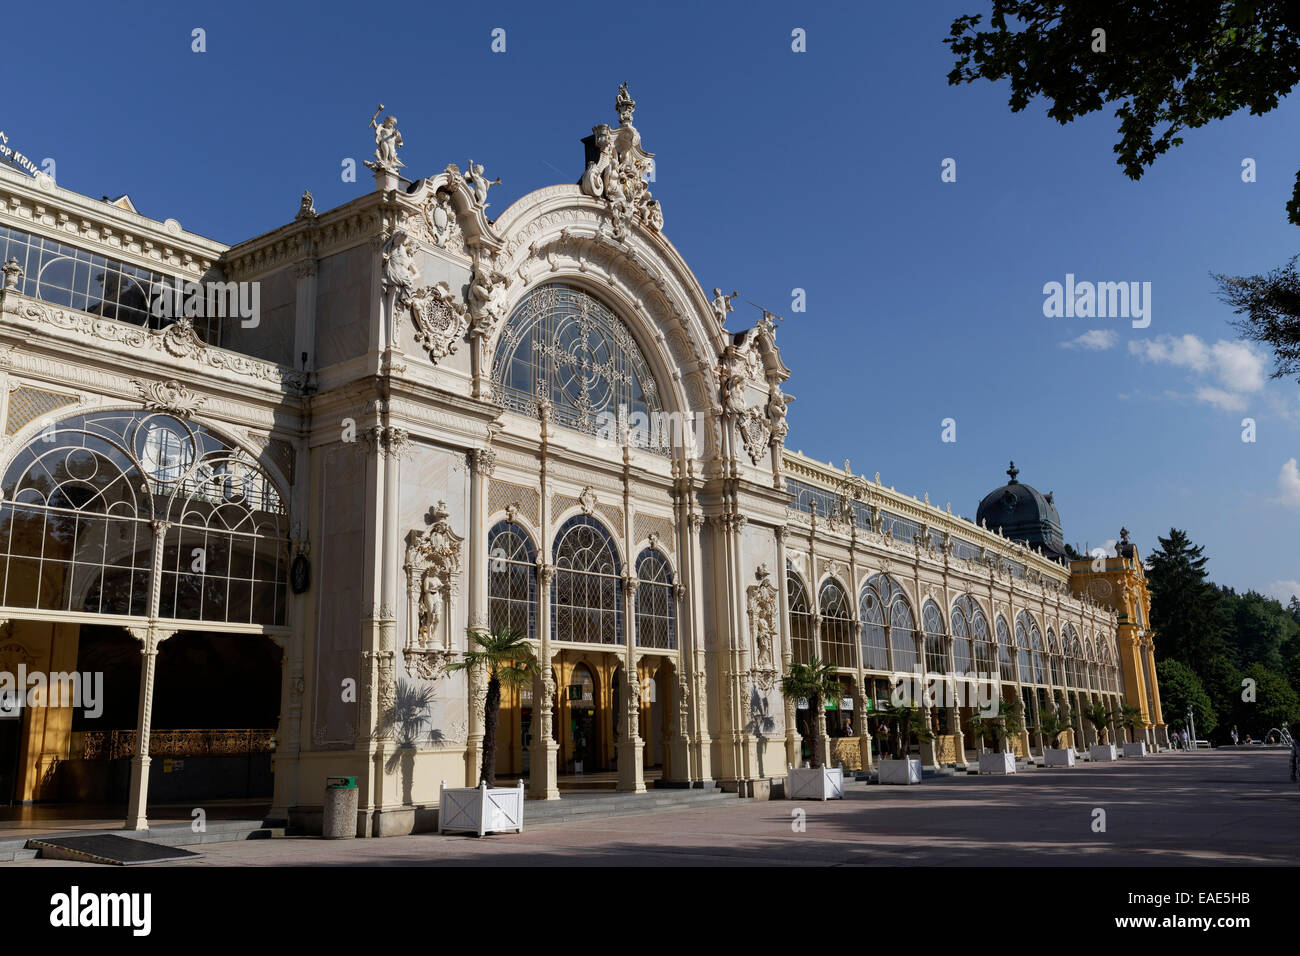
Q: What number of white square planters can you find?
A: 7